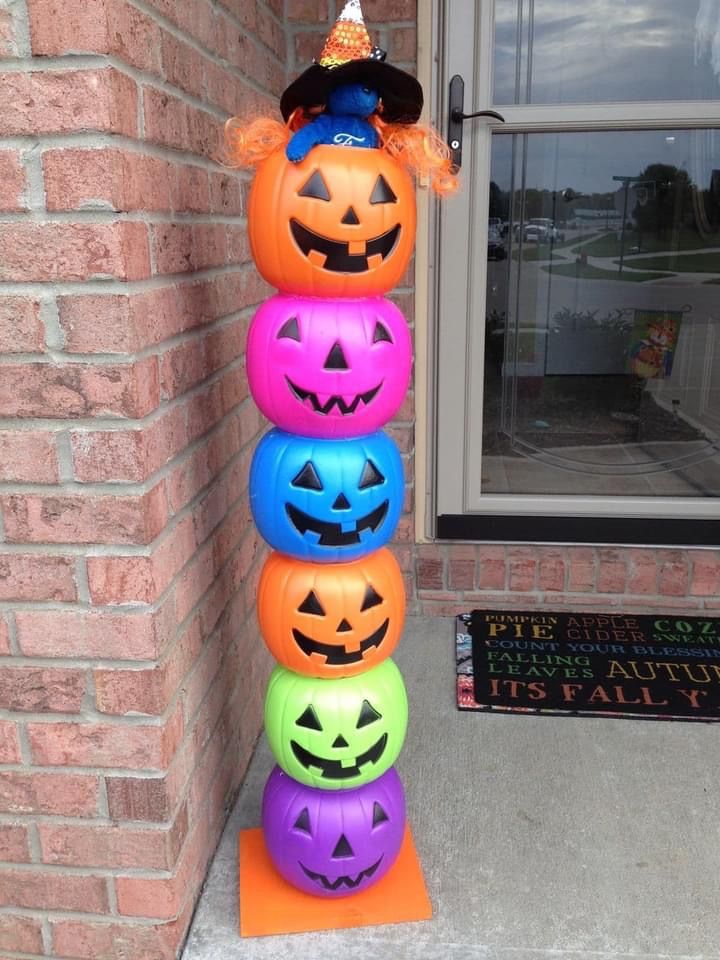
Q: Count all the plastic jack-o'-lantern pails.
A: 6